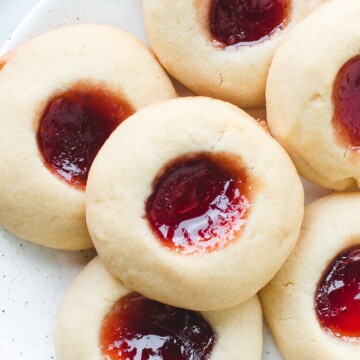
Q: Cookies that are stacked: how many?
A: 6